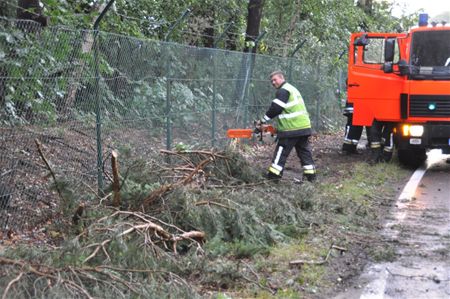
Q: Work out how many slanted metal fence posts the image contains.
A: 6